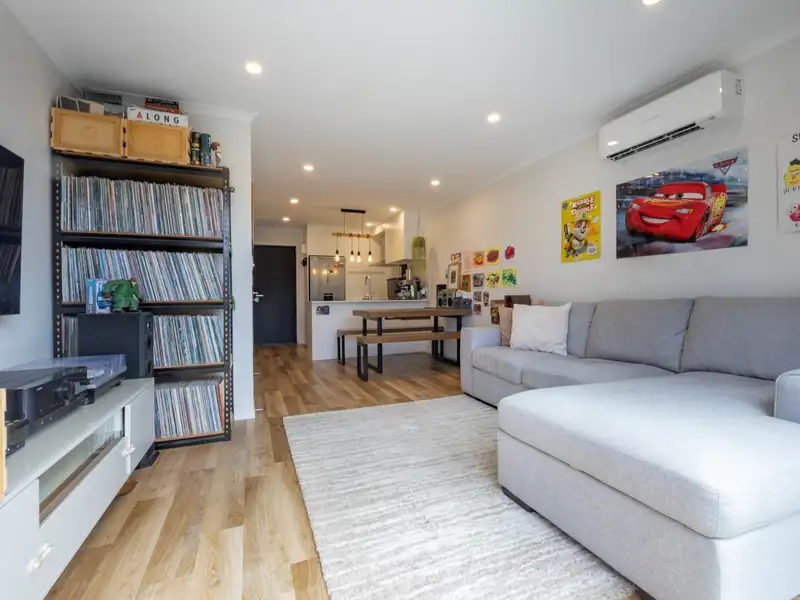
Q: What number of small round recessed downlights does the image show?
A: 9